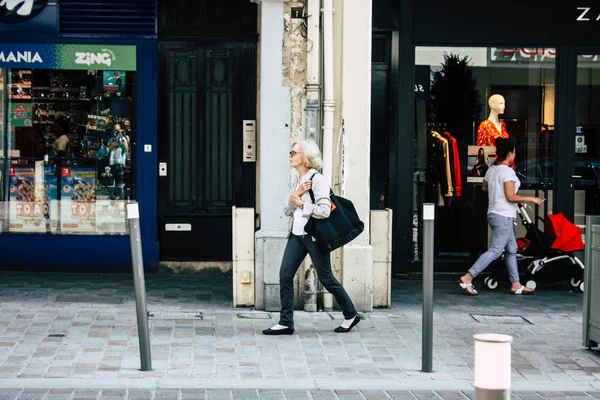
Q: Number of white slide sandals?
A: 2